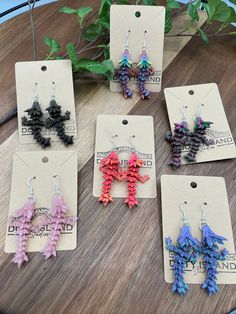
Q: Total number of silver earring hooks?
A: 12